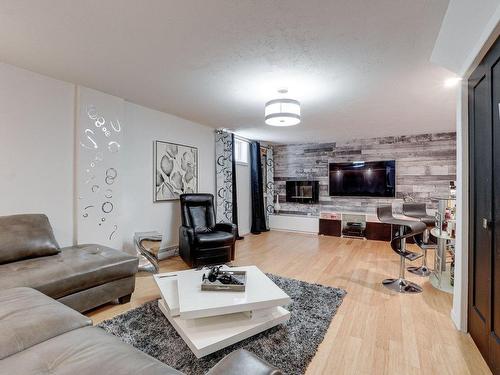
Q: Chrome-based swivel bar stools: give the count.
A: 2